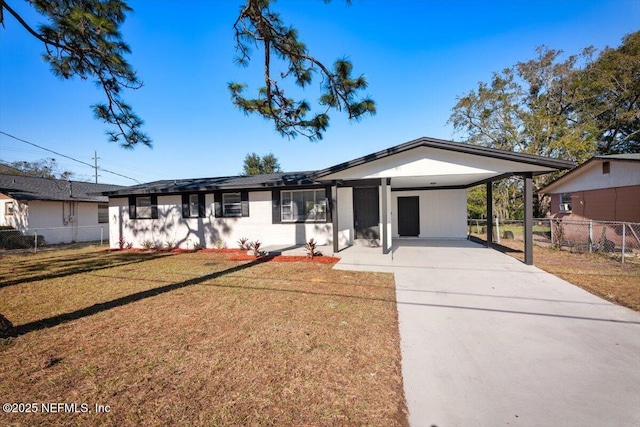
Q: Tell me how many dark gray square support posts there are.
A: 4